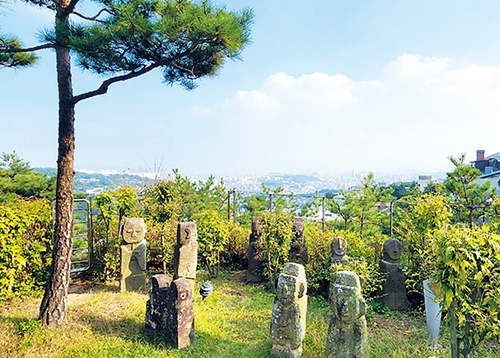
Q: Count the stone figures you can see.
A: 10